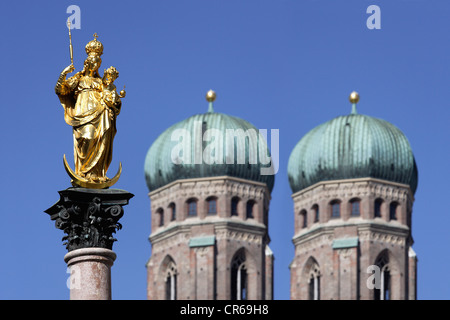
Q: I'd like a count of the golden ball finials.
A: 2